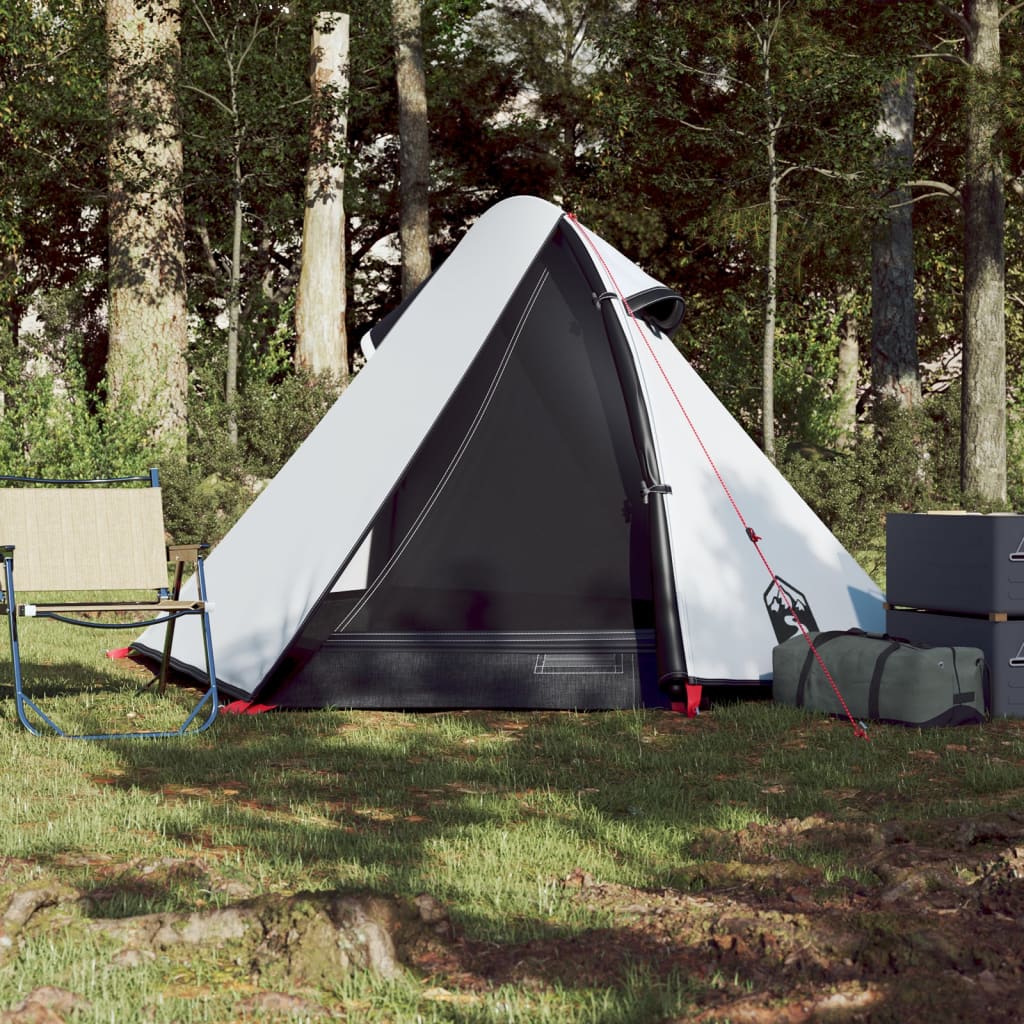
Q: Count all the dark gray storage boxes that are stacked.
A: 2